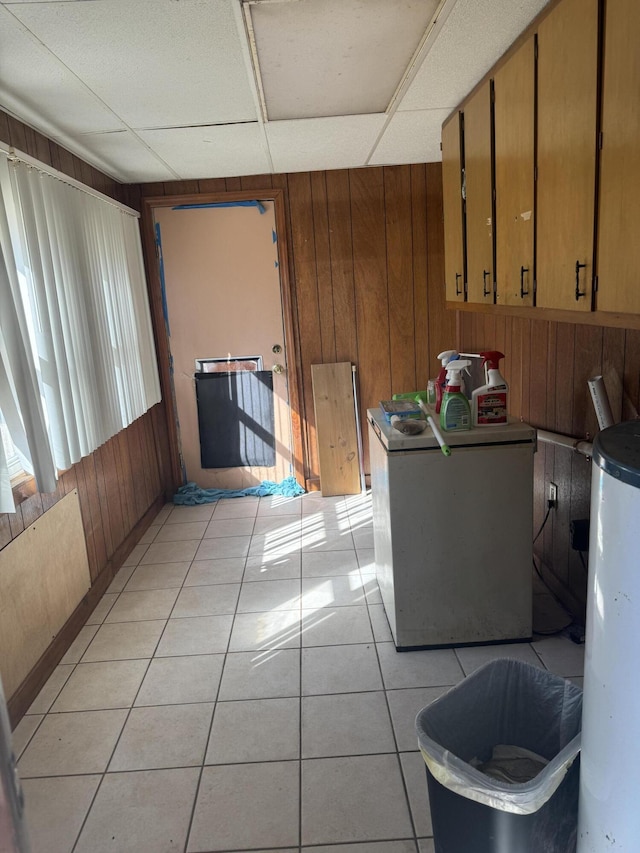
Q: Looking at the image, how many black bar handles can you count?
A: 4